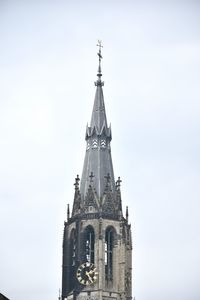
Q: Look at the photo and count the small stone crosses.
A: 4